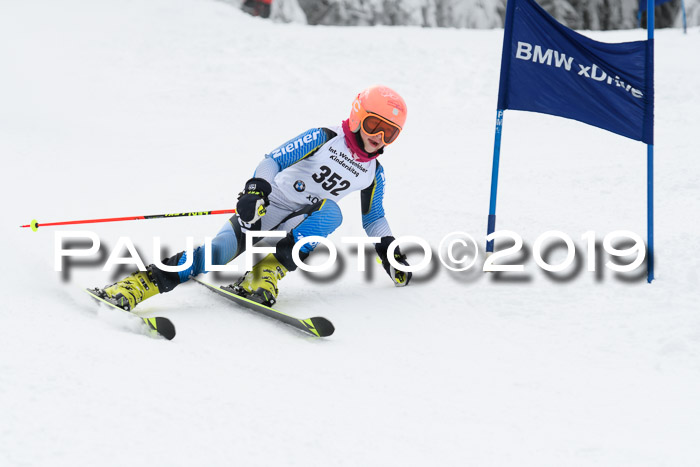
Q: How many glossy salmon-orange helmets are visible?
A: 1